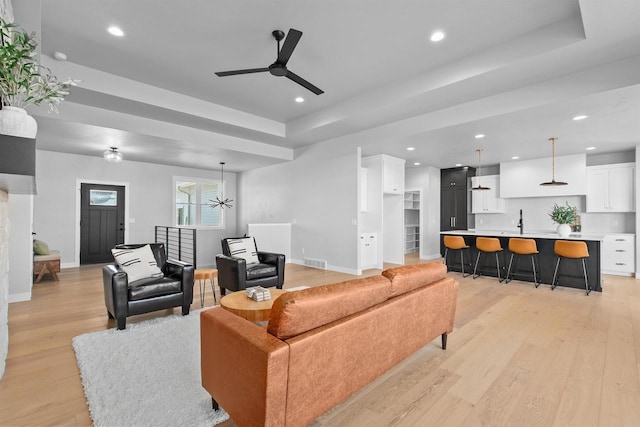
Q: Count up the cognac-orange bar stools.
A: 4